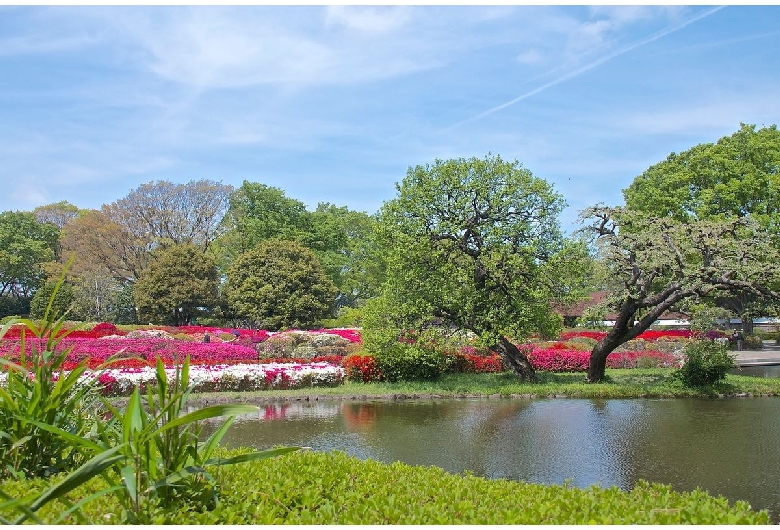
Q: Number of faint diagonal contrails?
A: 1